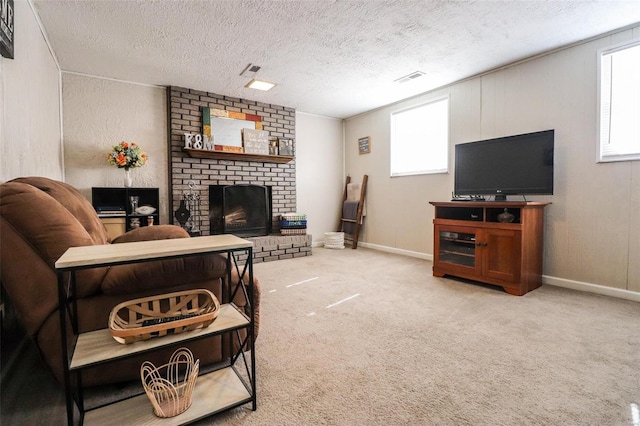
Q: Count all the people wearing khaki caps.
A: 0